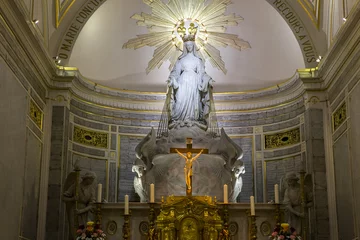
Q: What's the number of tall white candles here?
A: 6